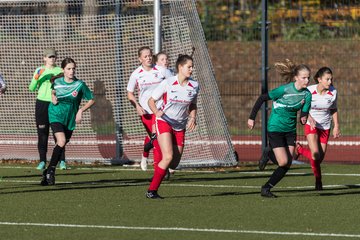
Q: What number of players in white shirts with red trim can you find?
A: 4